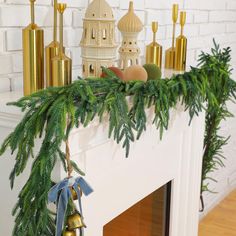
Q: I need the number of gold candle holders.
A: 6